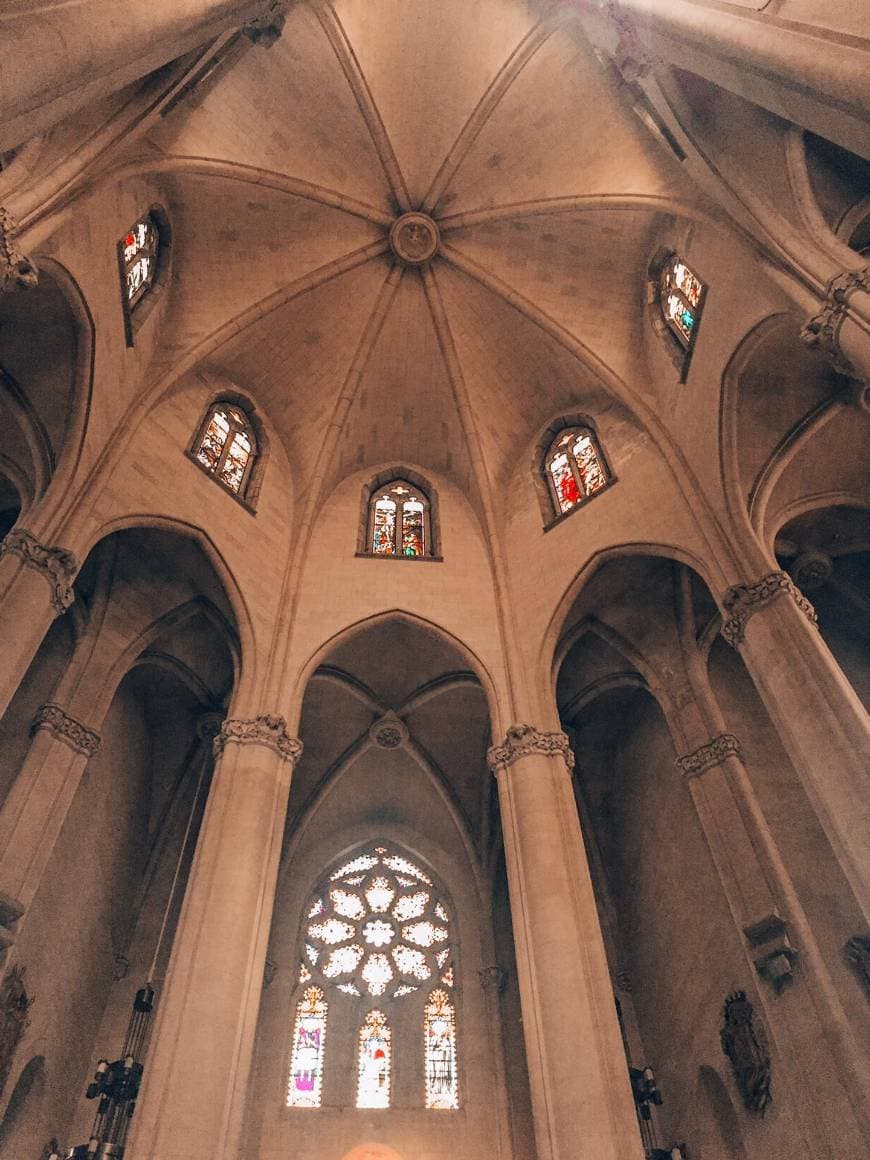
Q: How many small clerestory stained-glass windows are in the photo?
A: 5